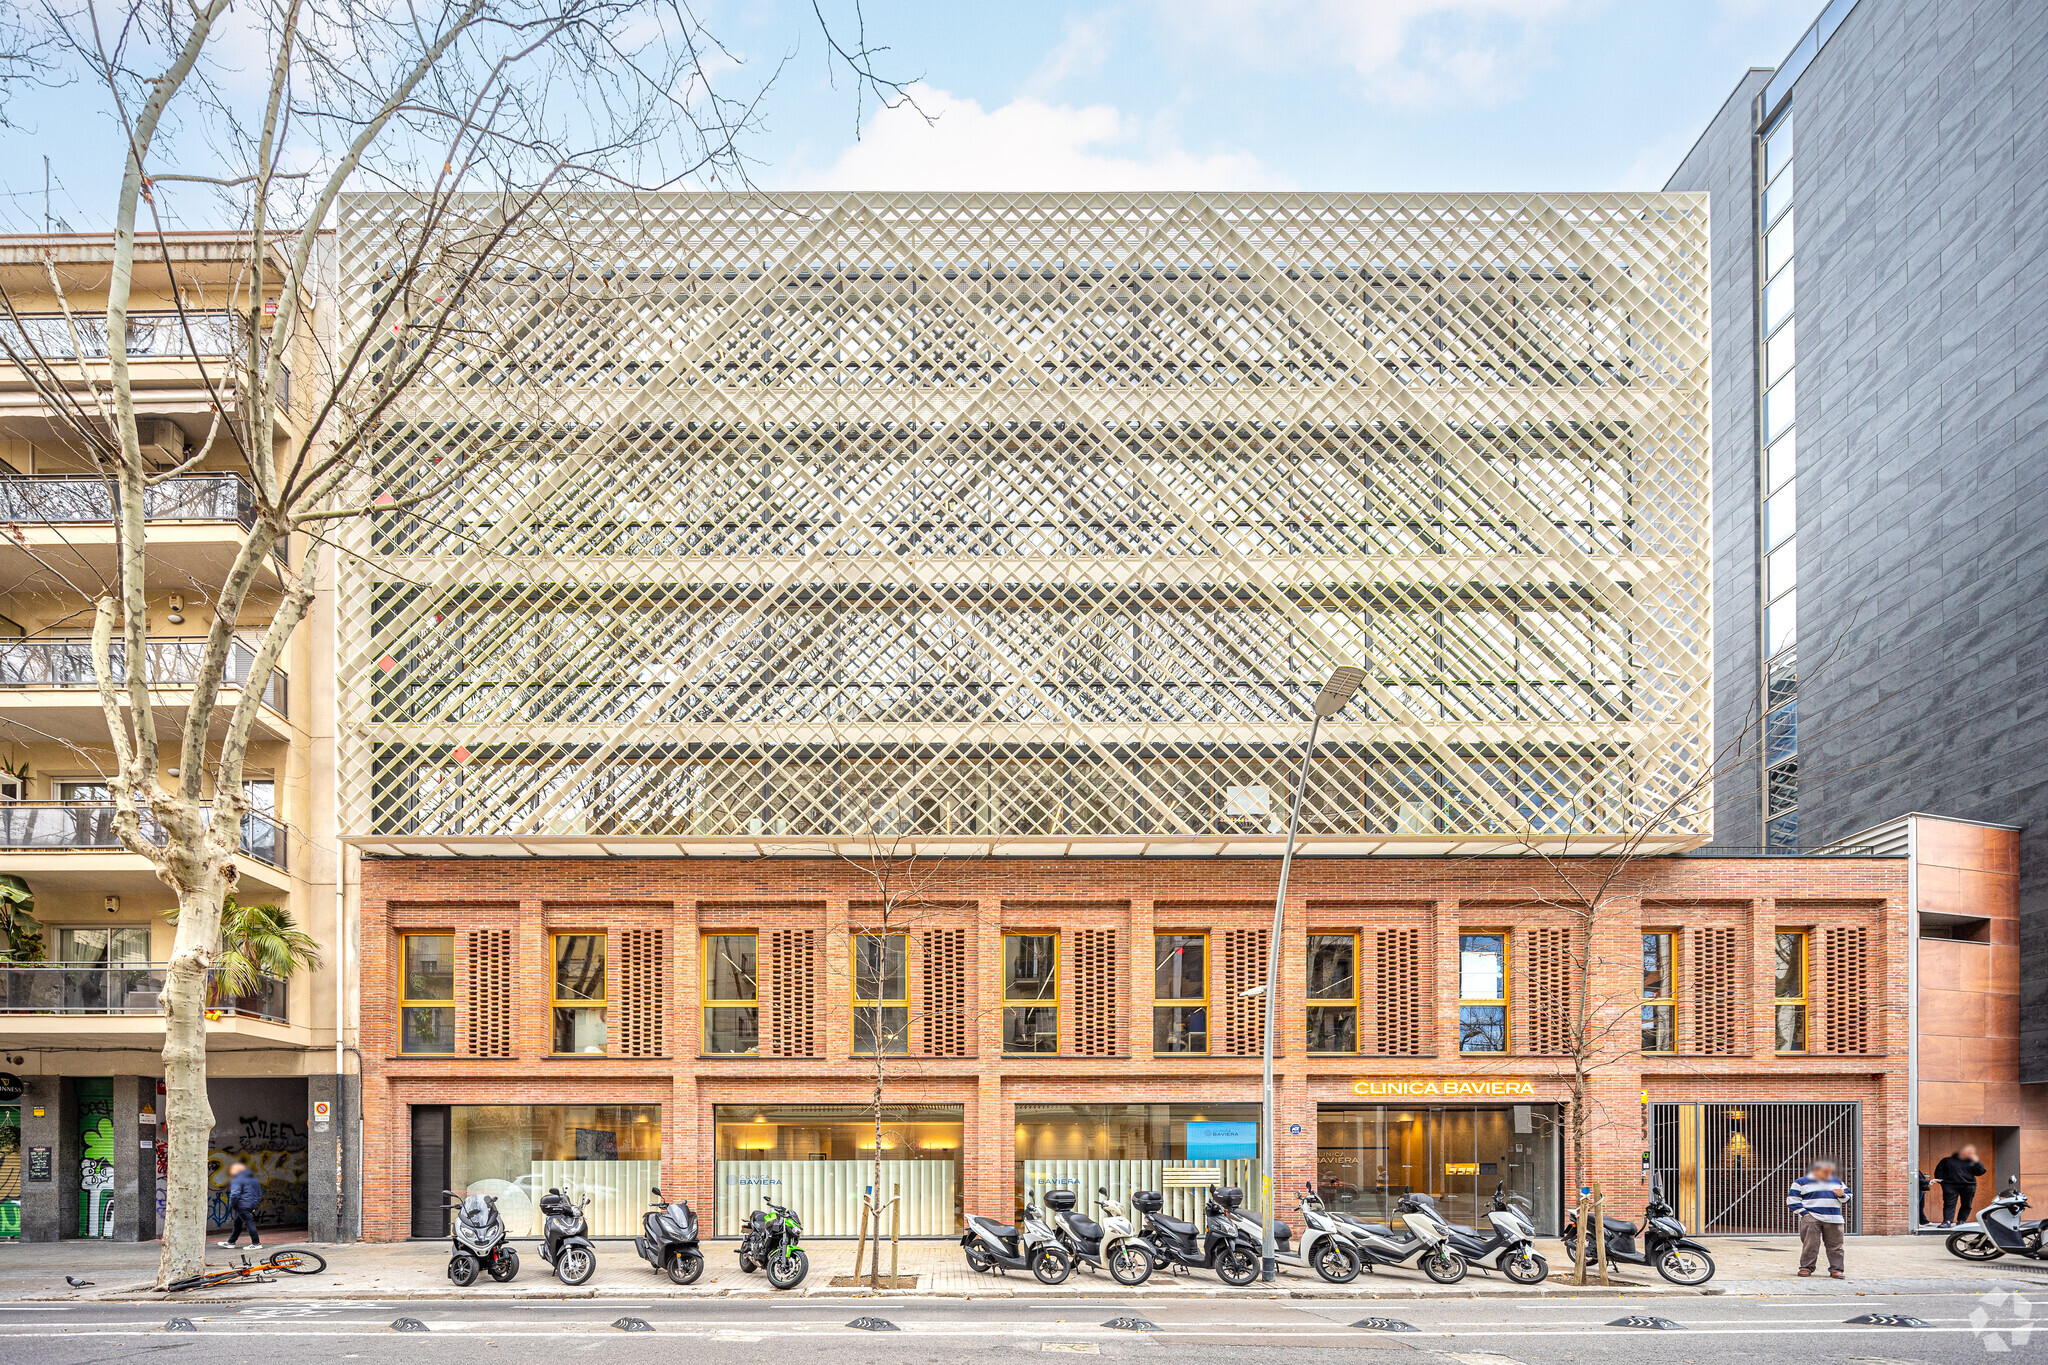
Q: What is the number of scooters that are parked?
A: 11